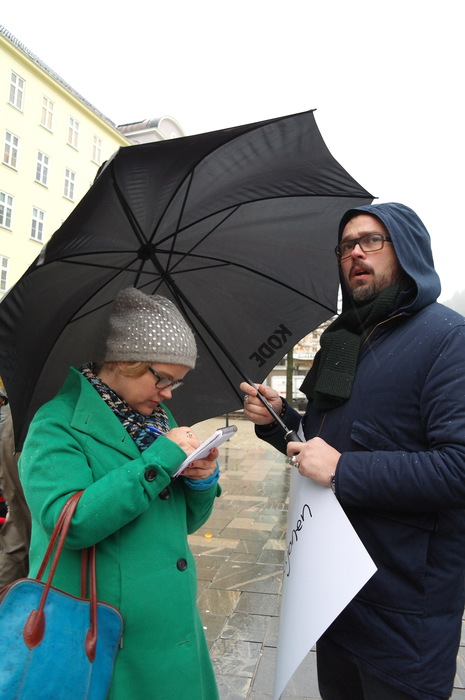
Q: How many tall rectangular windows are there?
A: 10